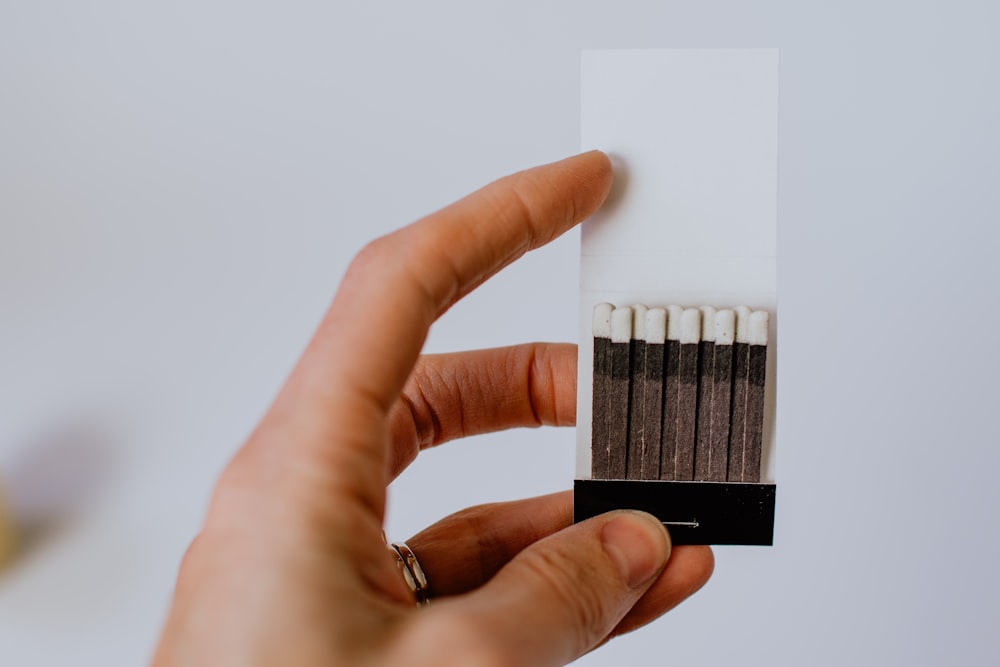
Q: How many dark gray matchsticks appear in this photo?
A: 10